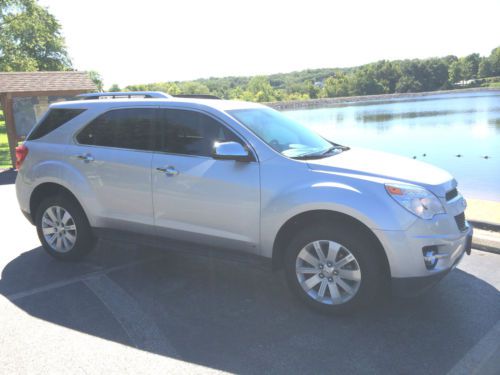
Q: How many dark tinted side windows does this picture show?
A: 3